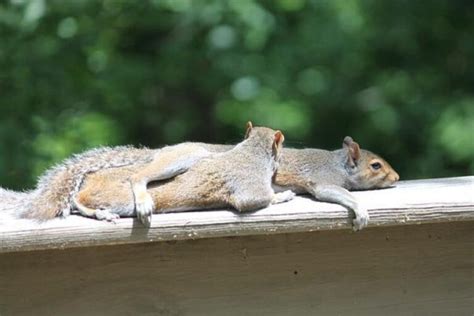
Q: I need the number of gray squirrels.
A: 2